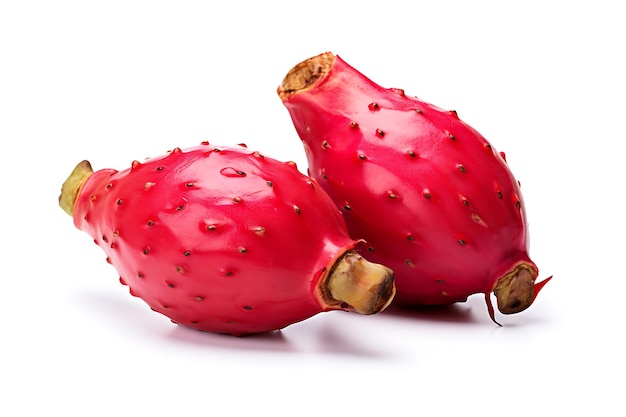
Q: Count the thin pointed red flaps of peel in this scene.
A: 2